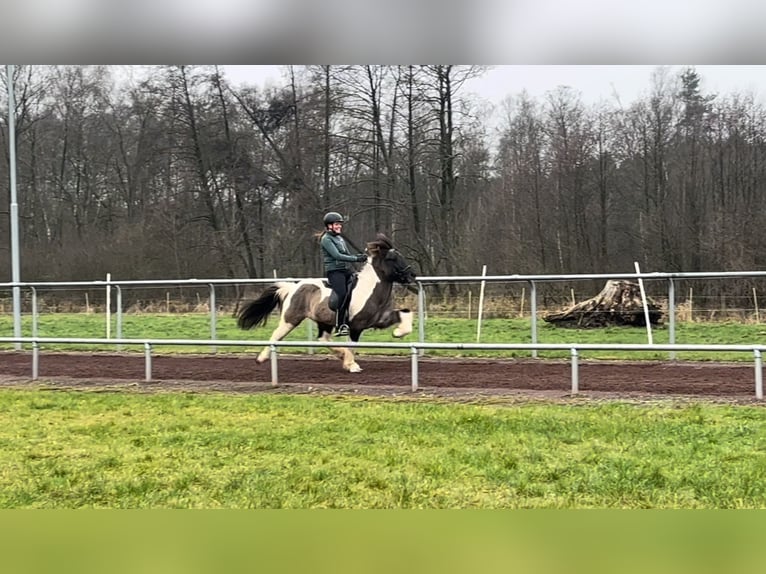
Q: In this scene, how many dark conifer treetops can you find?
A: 1